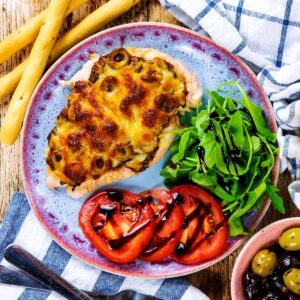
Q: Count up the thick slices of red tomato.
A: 3